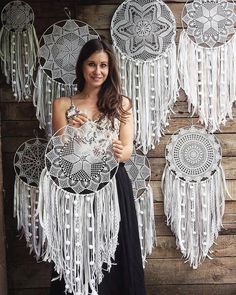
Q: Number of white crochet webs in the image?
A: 8